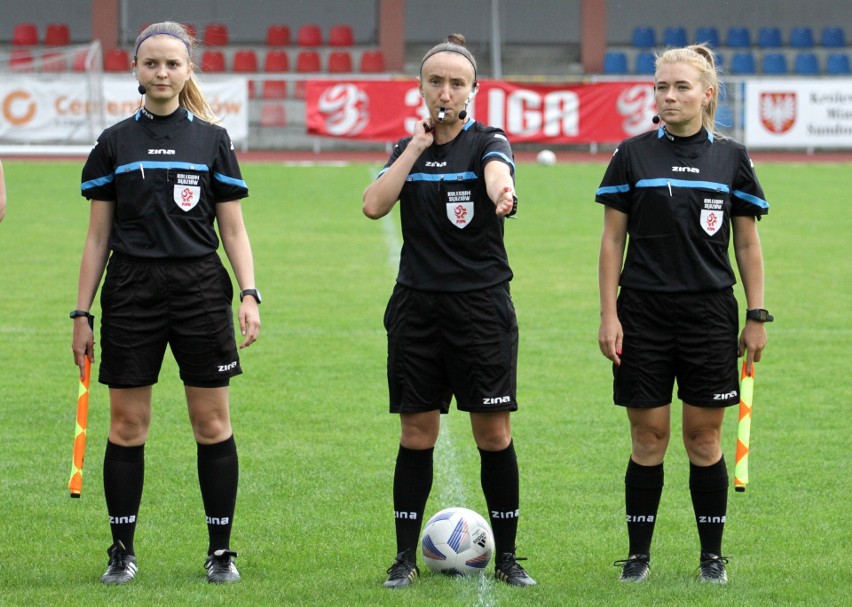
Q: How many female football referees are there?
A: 3